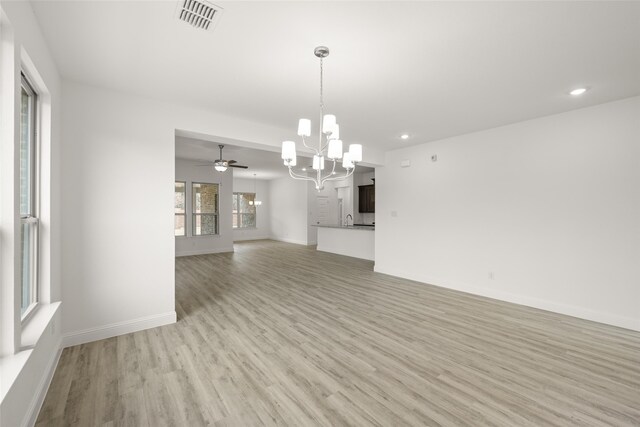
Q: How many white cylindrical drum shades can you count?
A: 9